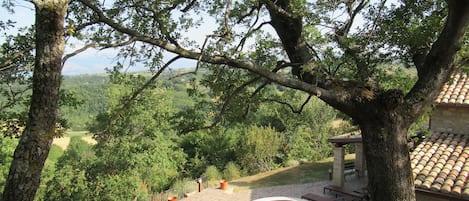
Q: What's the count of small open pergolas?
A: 1